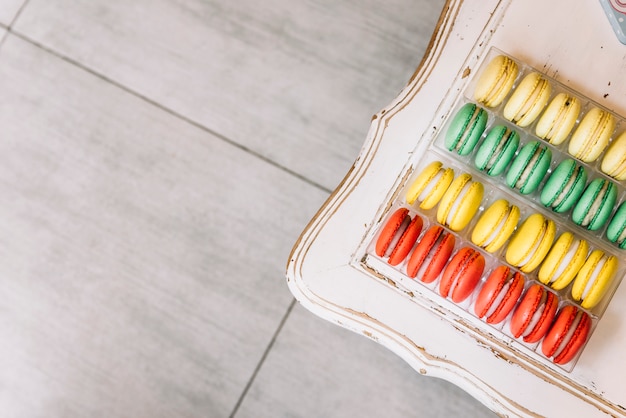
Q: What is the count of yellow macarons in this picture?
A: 11